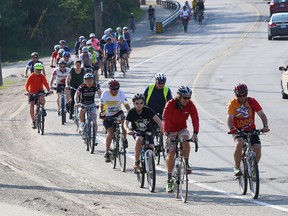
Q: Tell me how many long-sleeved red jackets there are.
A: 1